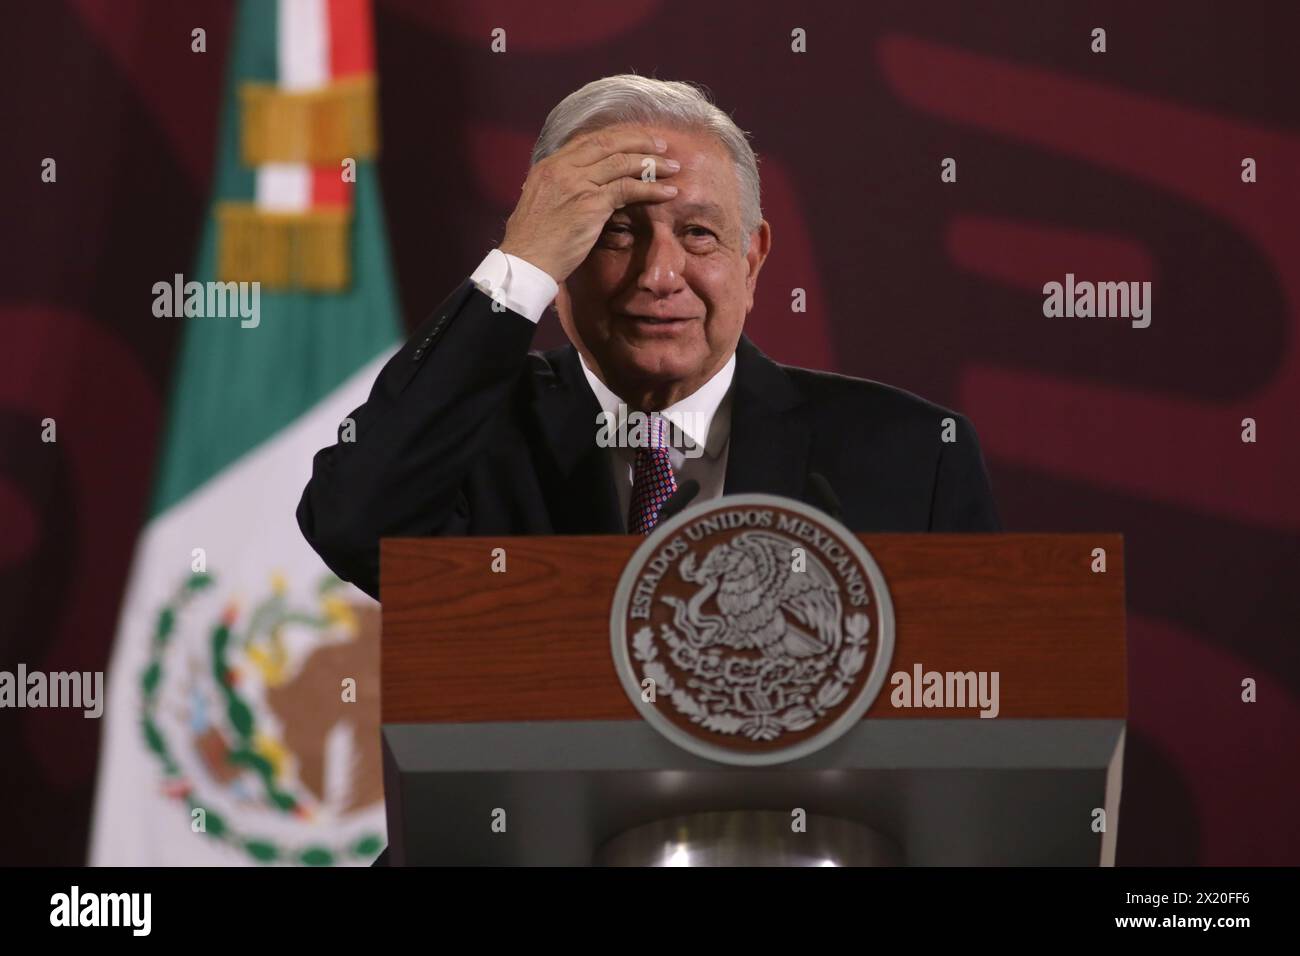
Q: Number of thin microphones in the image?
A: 2